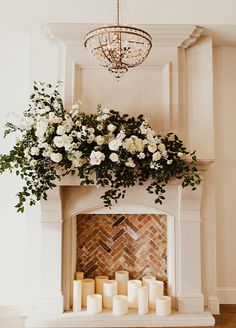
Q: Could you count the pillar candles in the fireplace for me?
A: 13